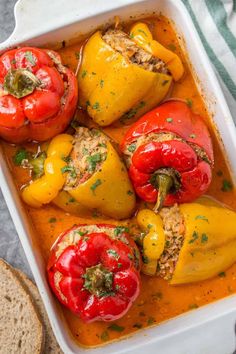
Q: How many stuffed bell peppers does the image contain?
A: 6